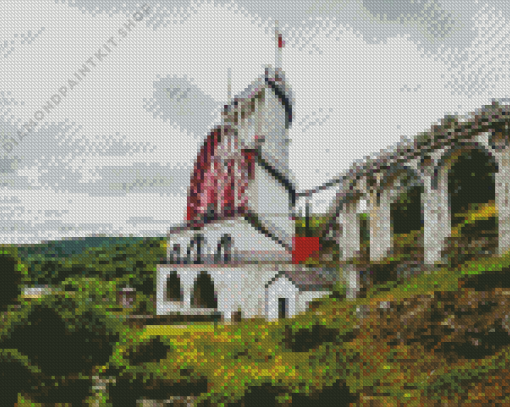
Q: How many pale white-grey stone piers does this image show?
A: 4